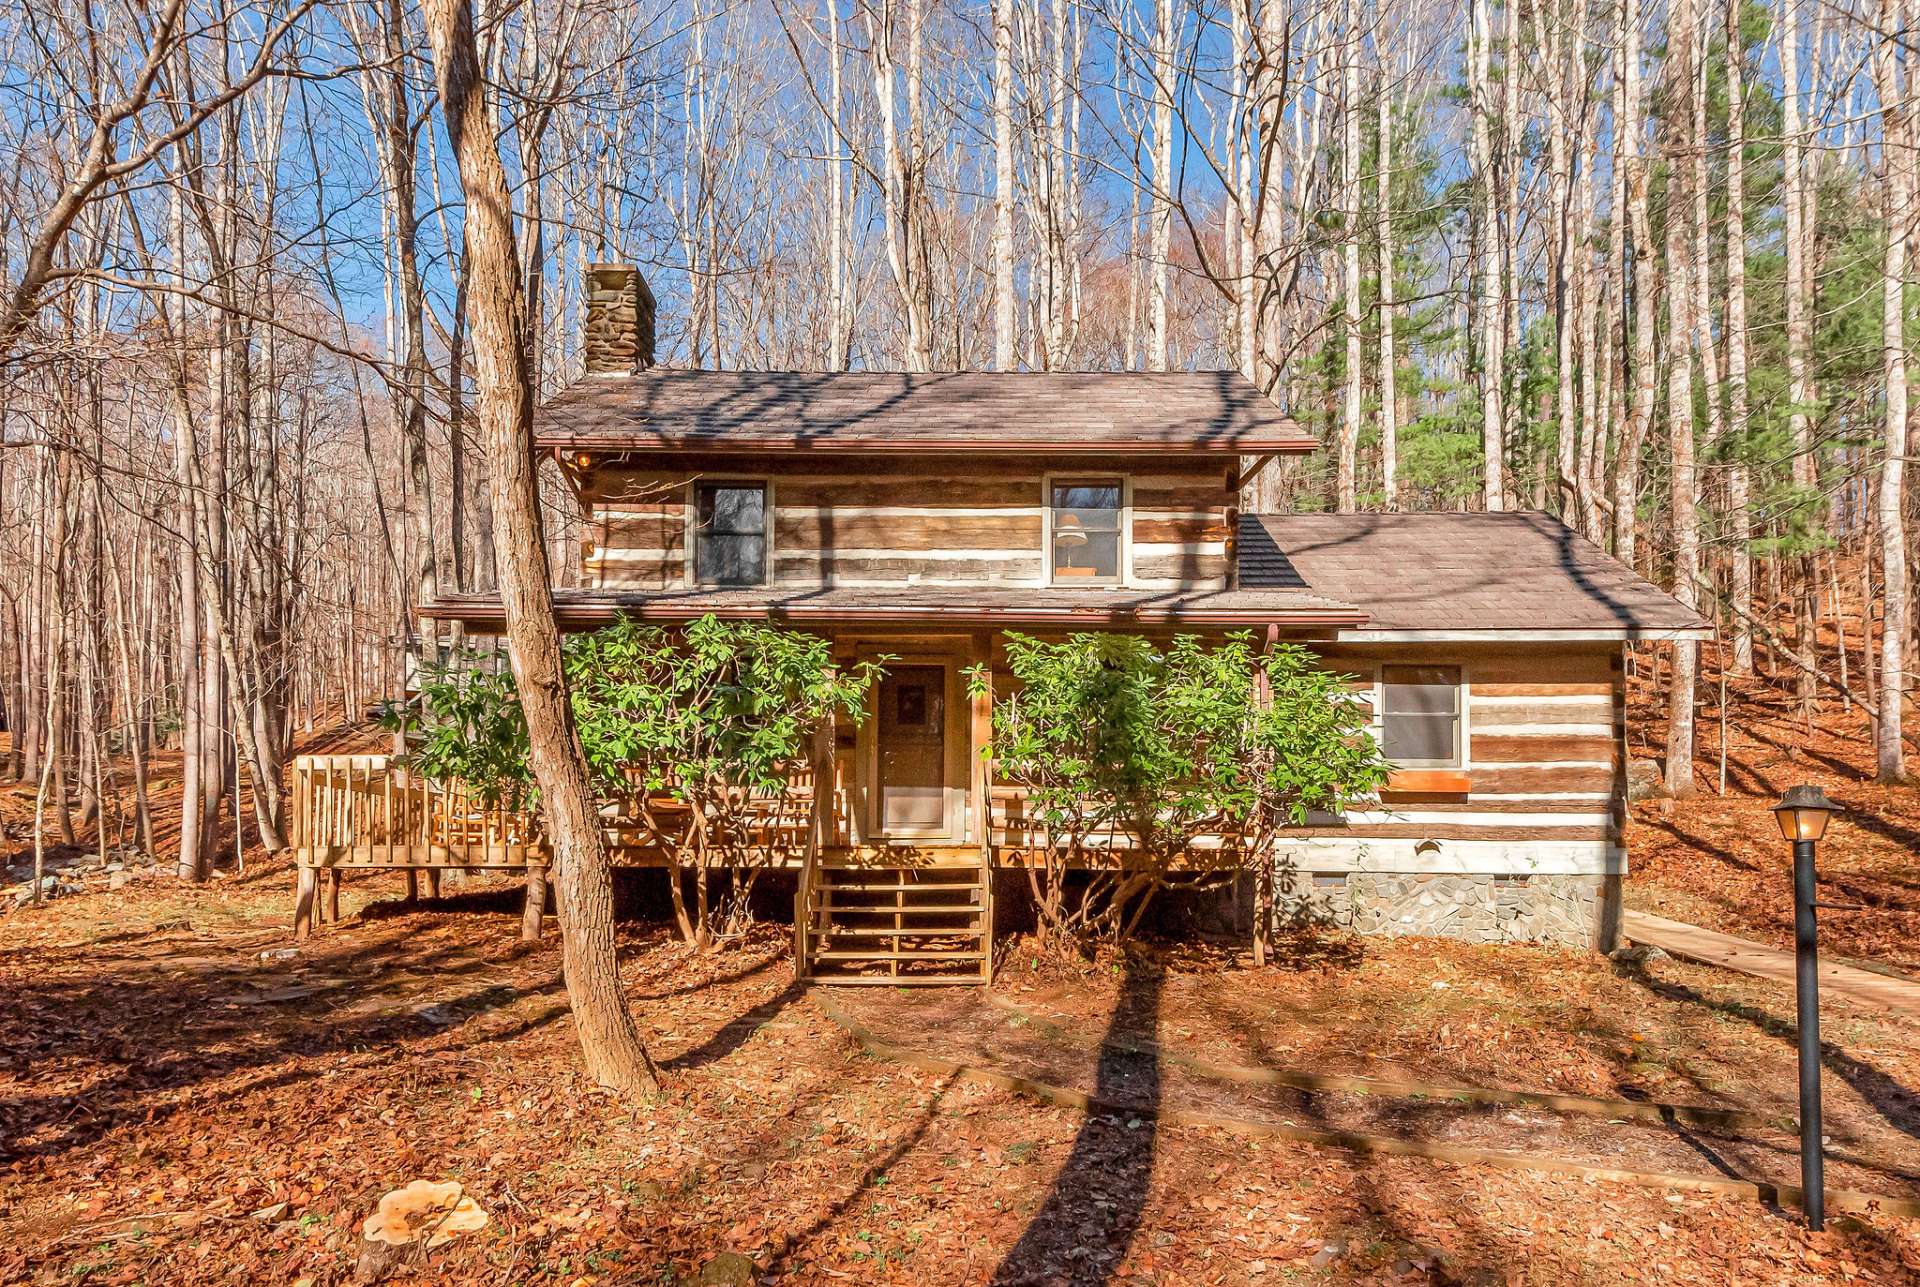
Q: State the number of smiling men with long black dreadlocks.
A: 0